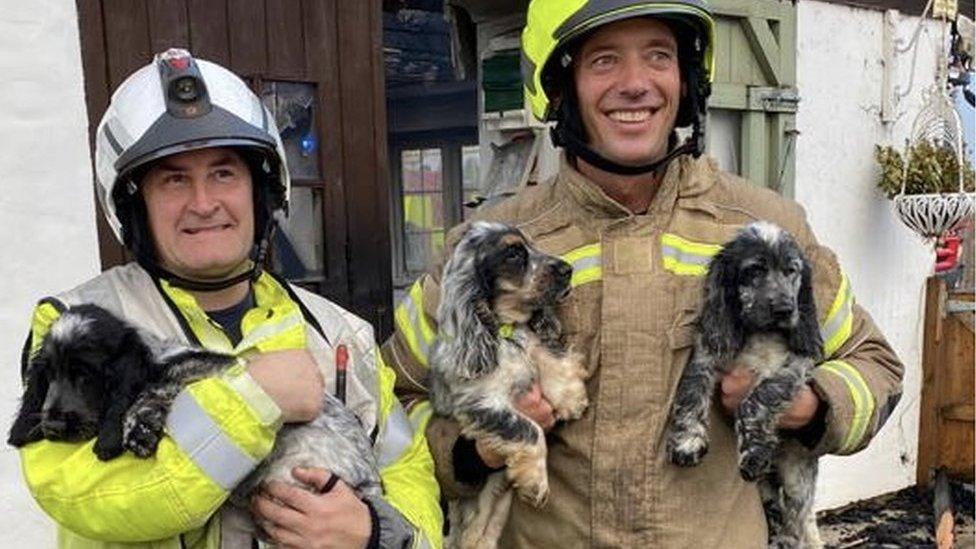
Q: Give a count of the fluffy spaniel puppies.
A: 3